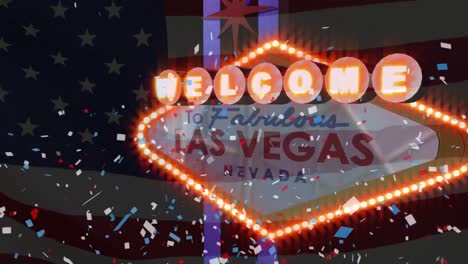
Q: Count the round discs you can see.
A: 7